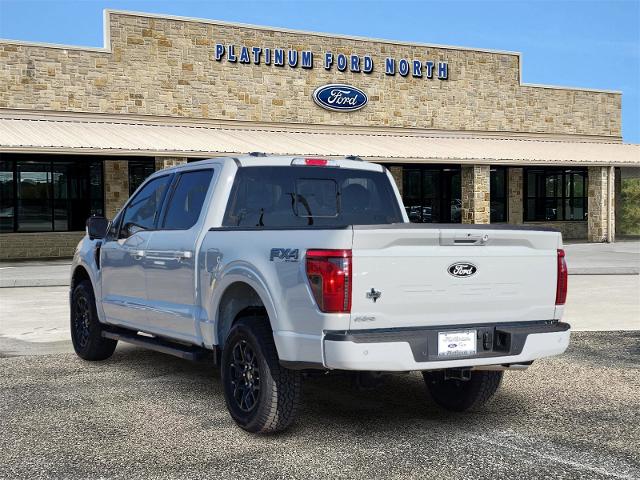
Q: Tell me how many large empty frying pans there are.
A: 0